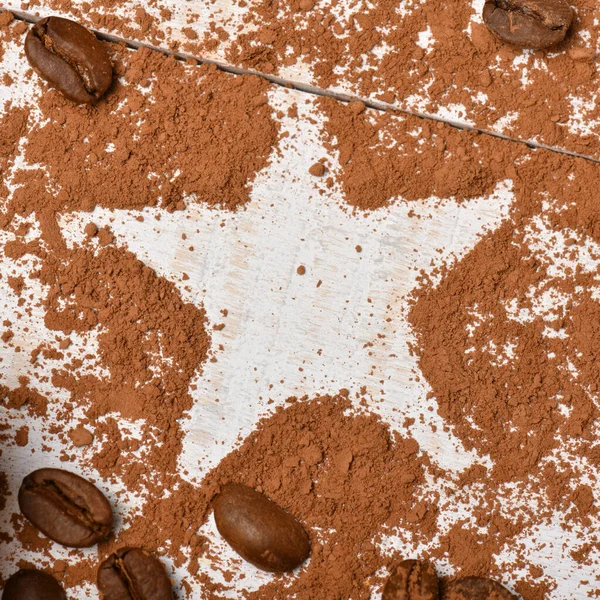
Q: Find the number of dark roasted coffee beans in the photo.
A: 8